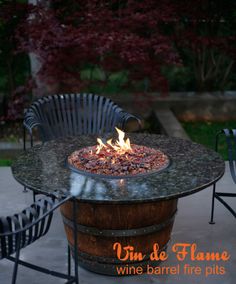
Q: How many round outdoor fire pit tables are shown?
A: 1